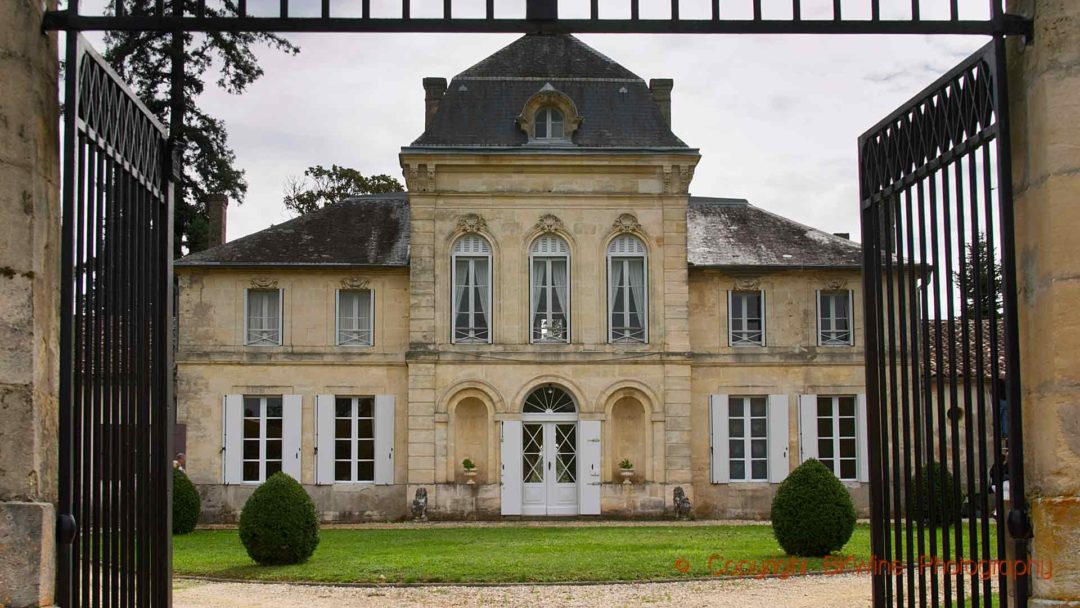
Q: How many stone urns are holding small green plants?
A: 2